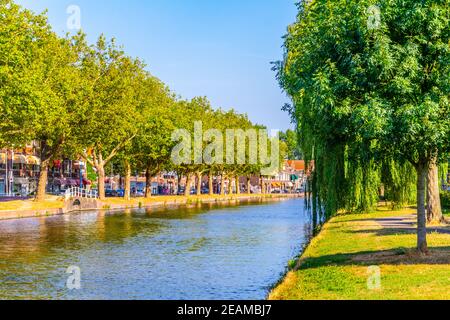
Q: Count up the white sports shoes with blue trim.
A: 0